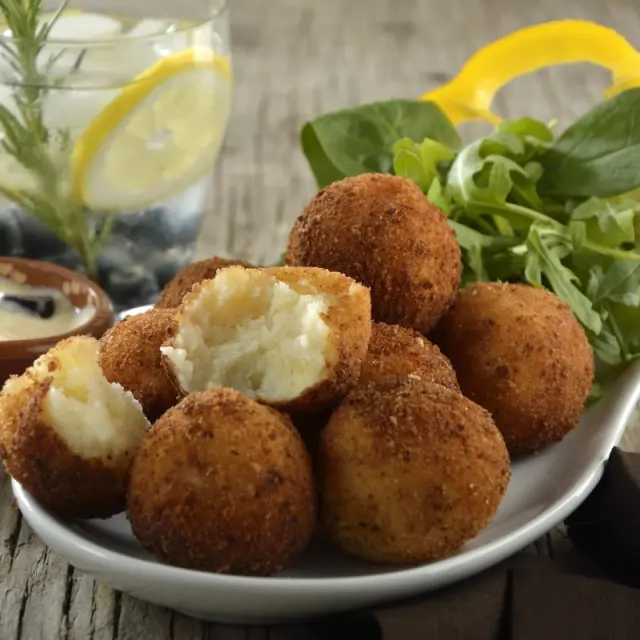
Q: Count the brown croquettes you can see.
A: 9